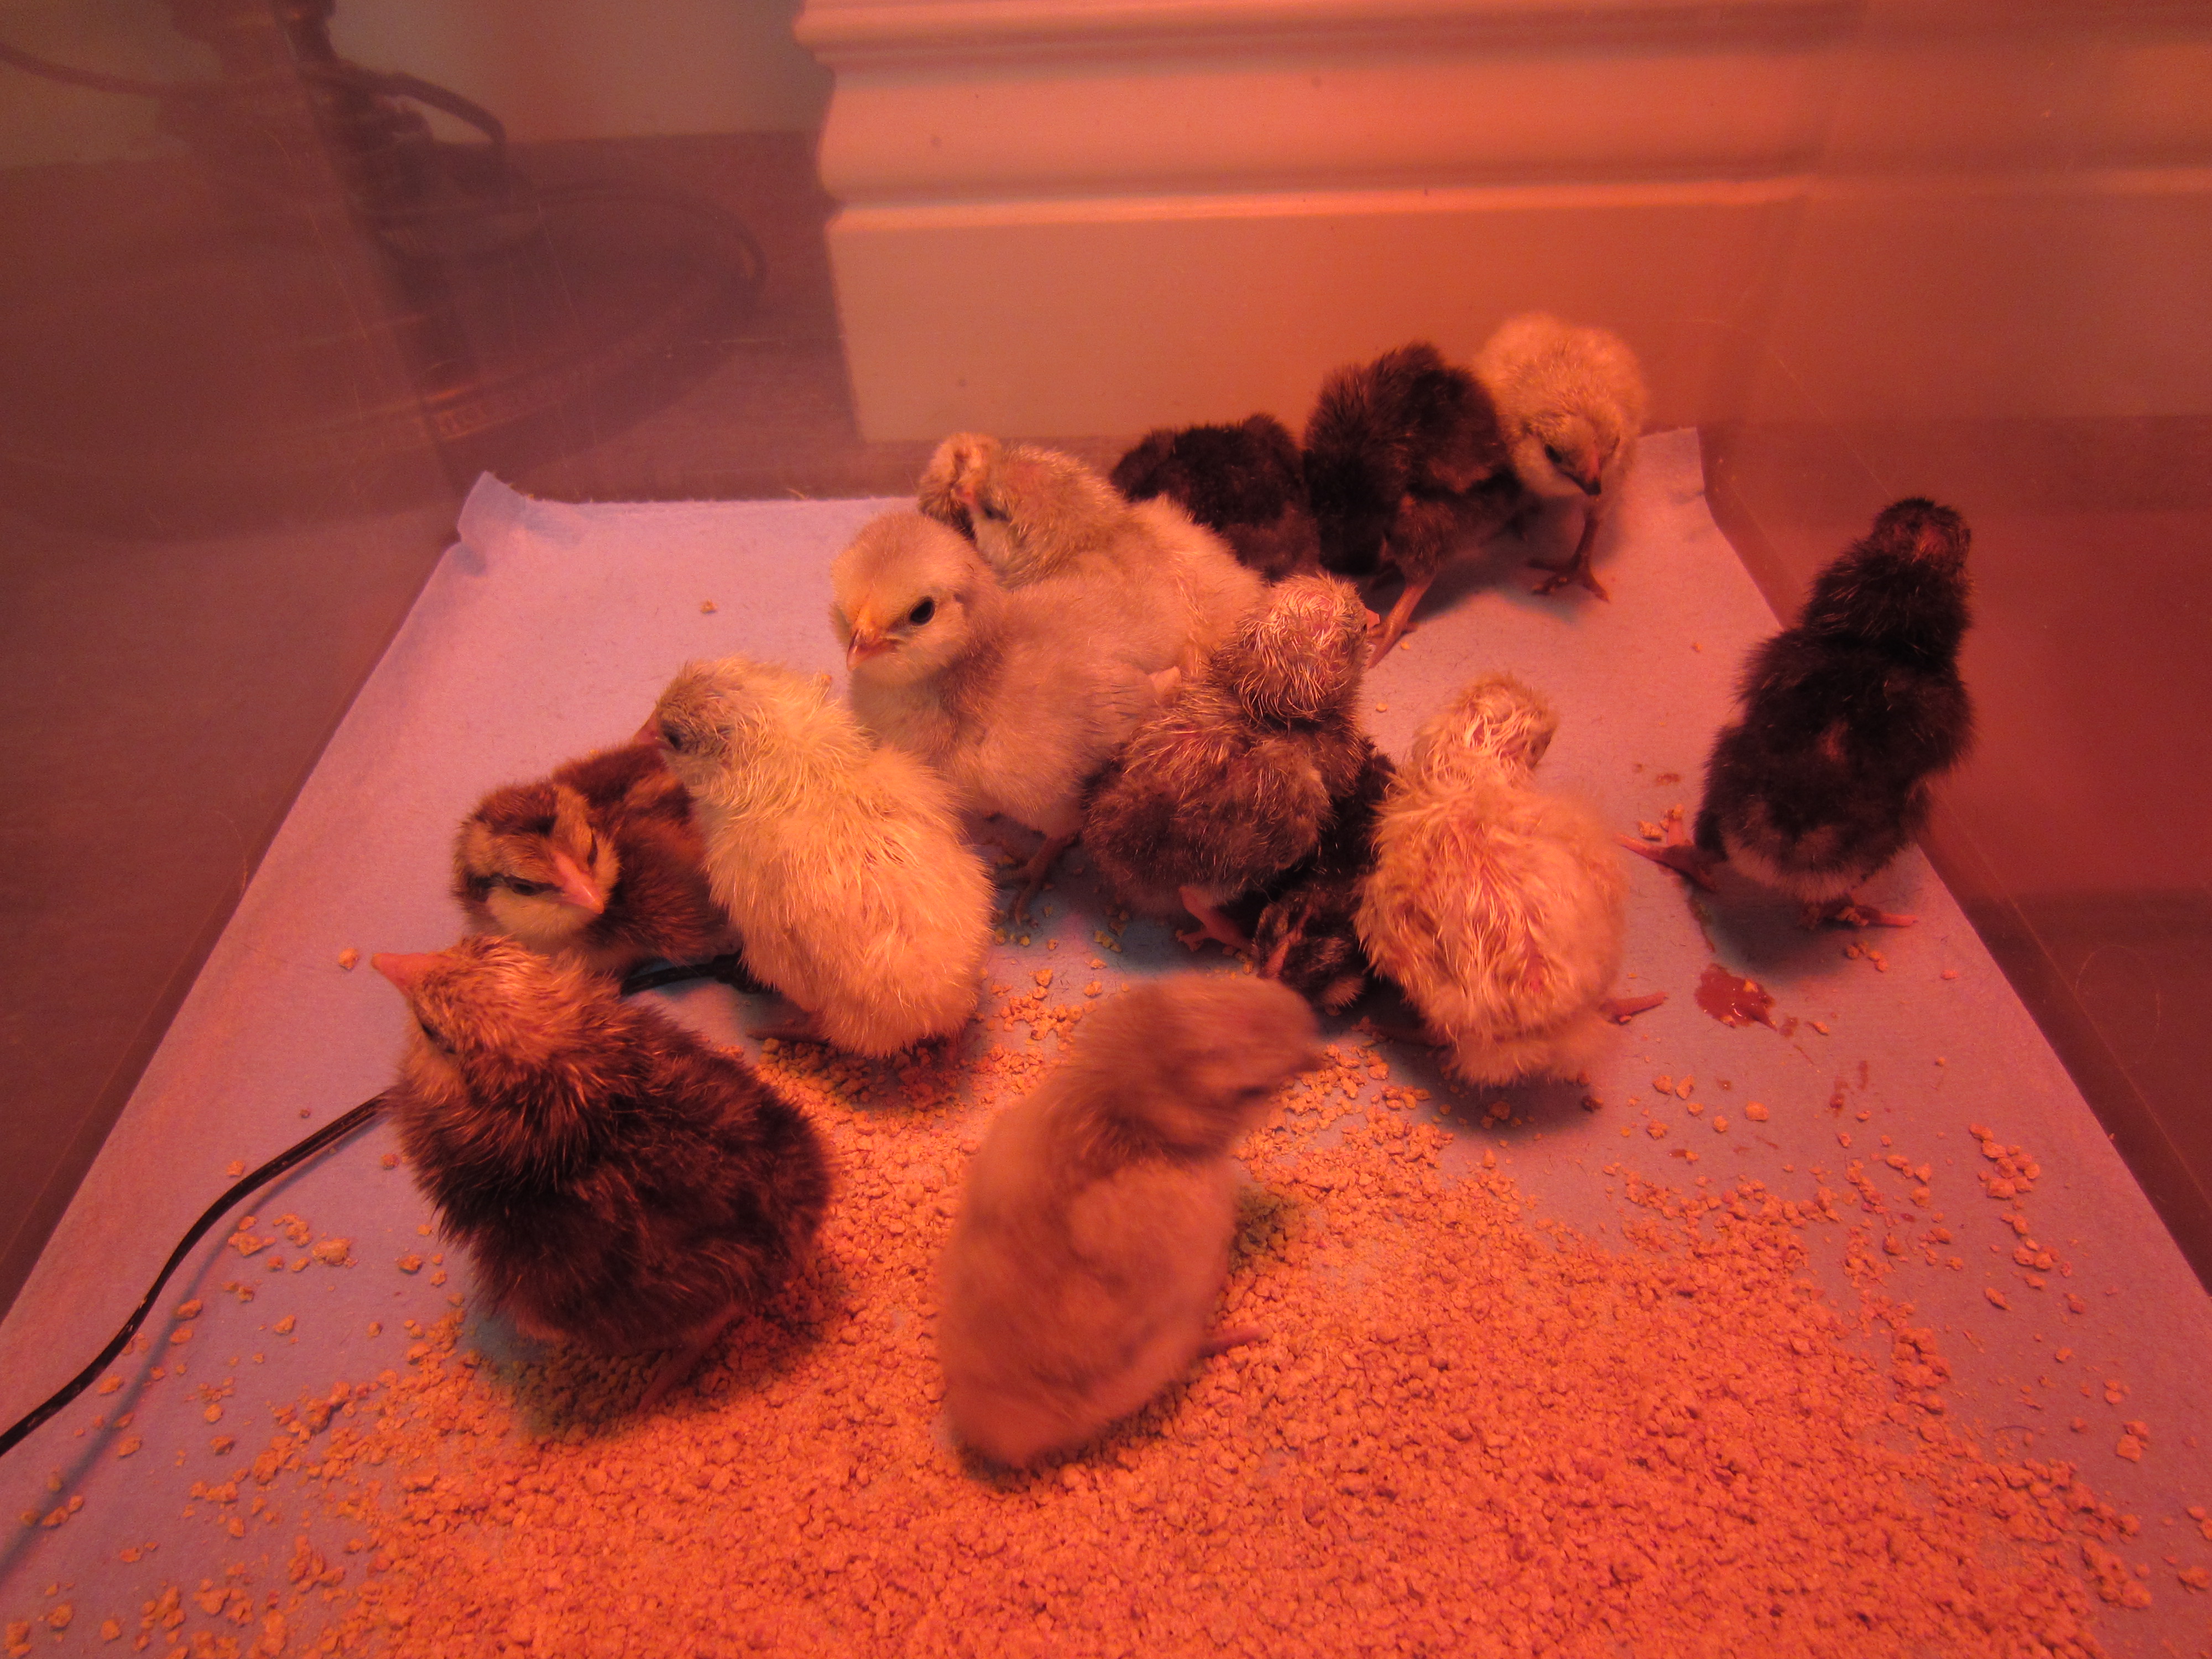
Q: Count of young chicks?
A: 13